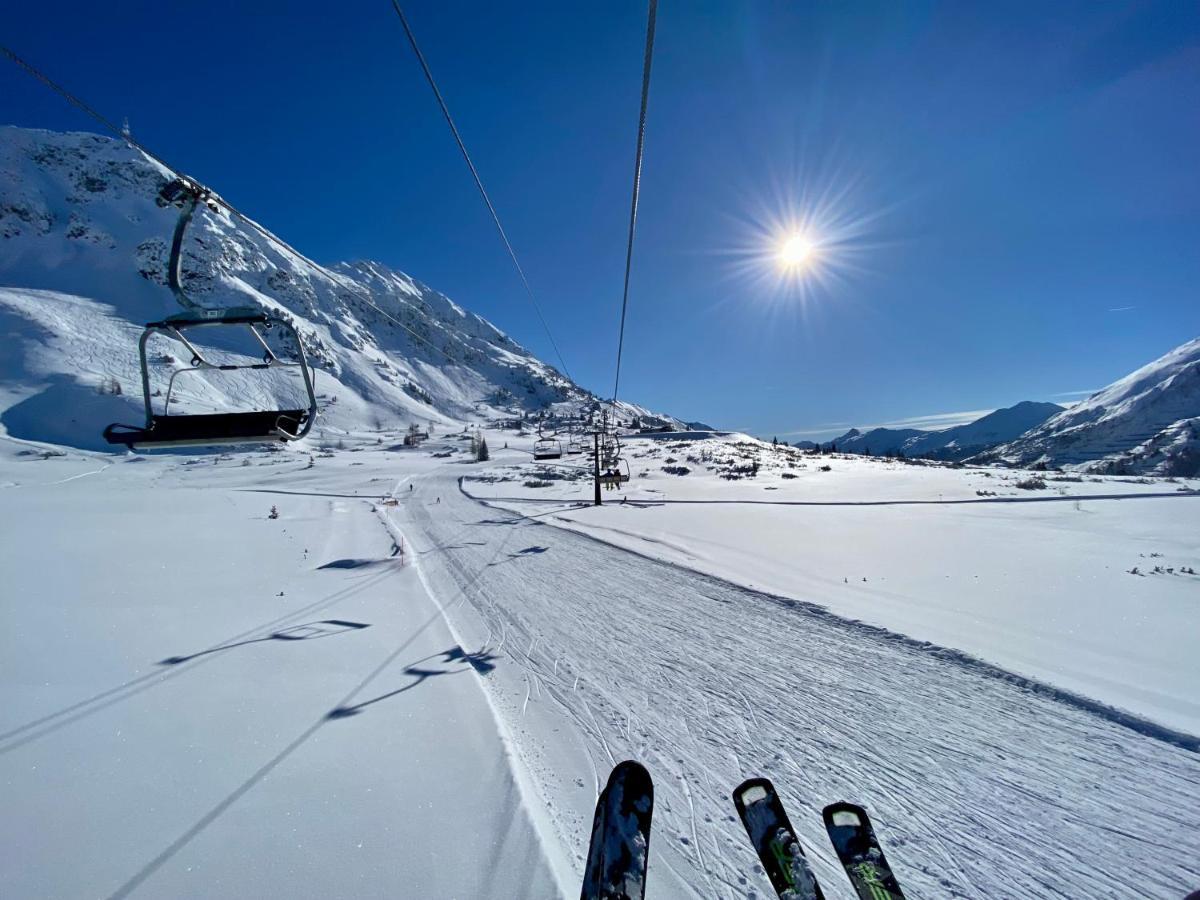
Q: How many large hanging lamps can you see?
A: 0